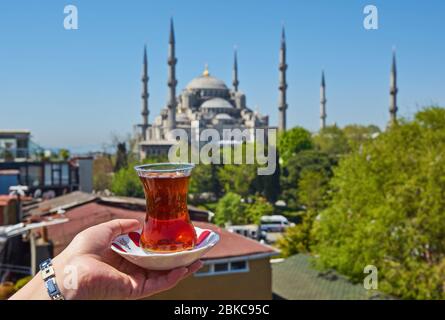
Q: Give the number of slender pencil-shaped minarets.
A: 6